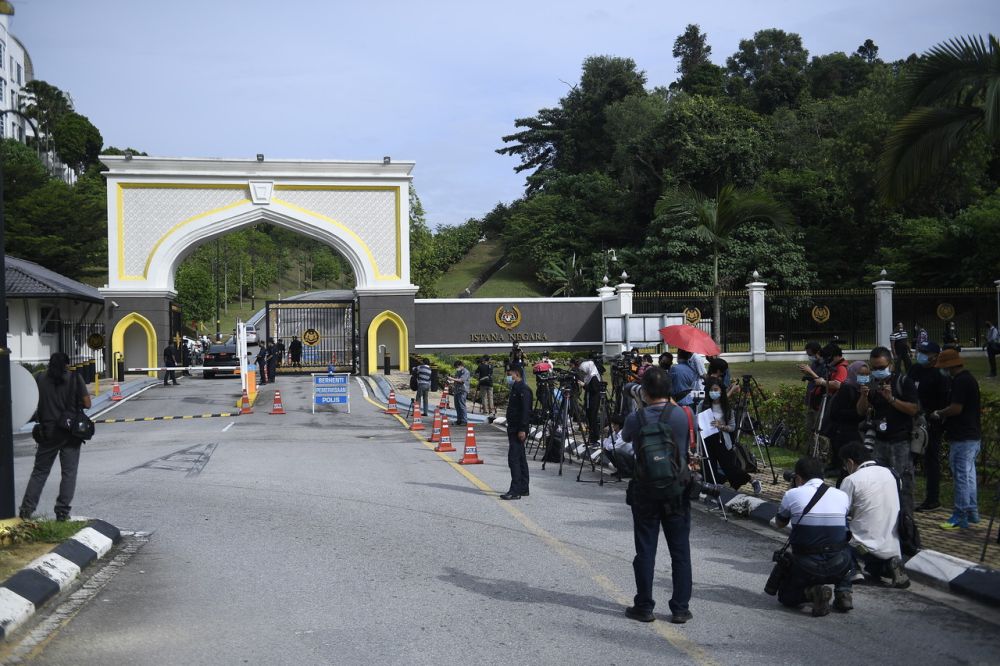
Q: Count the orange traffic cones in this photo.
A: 9